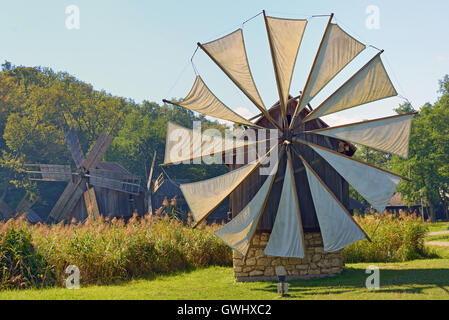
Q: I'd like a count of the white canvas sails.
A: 12